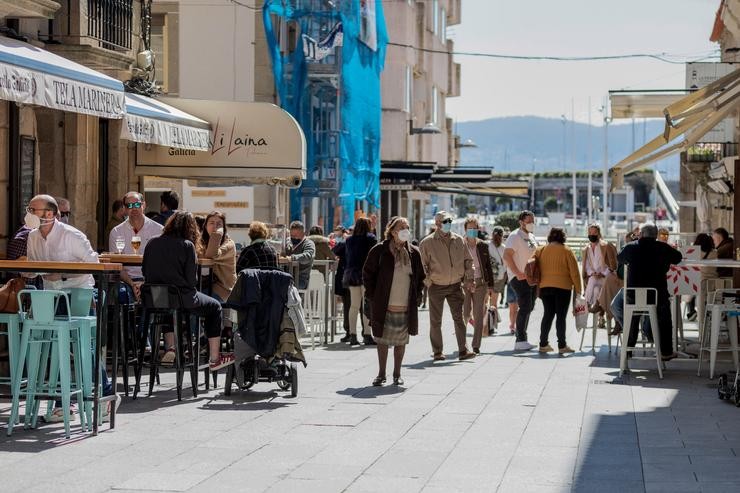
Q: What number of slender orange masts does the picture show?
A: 0